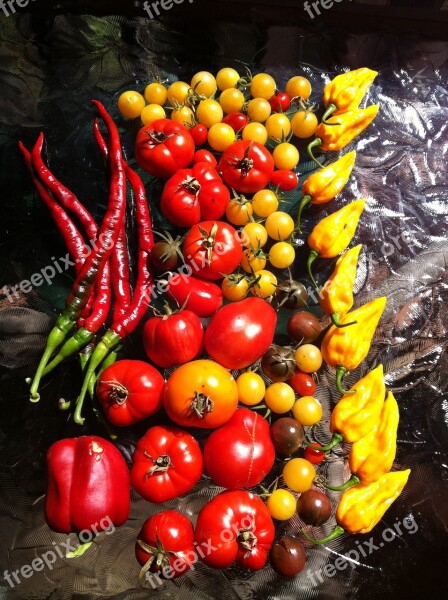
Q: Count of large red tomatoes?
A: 12